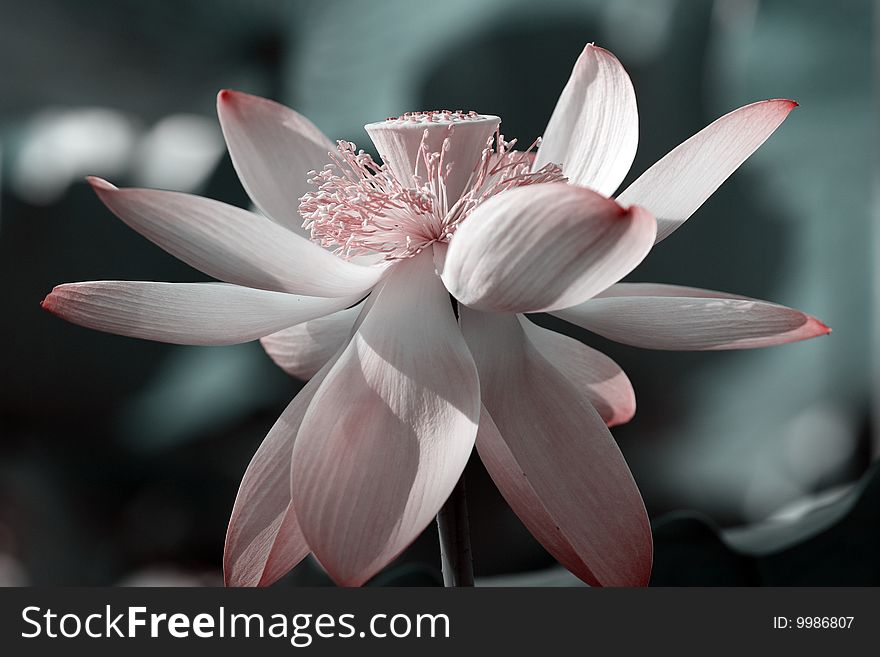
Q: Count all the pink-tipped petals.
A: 12